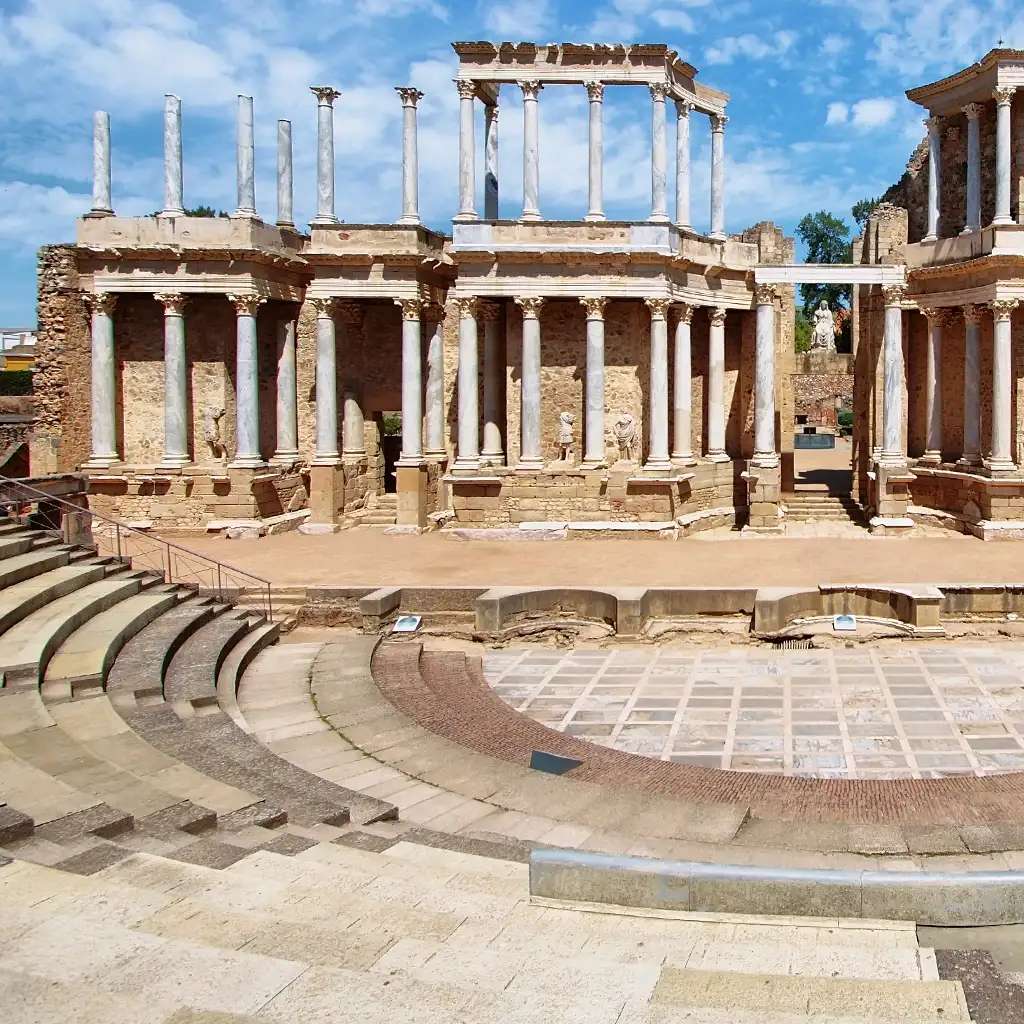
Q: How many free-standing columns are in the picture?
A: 6